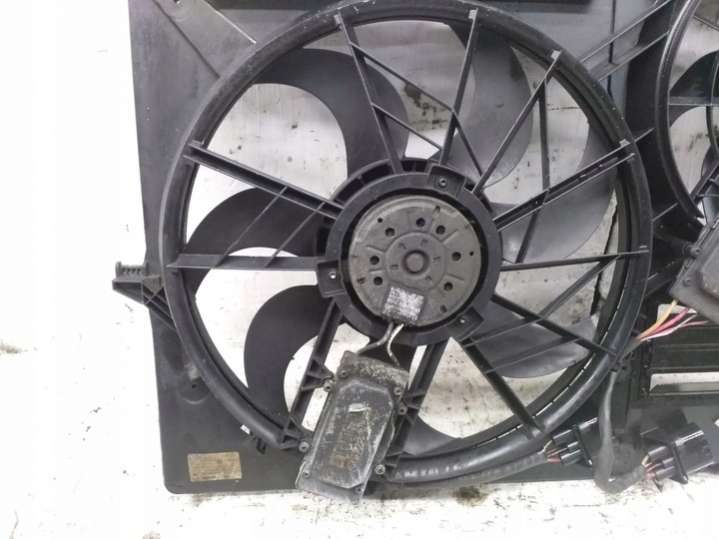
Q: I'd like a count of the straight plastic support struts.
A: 11